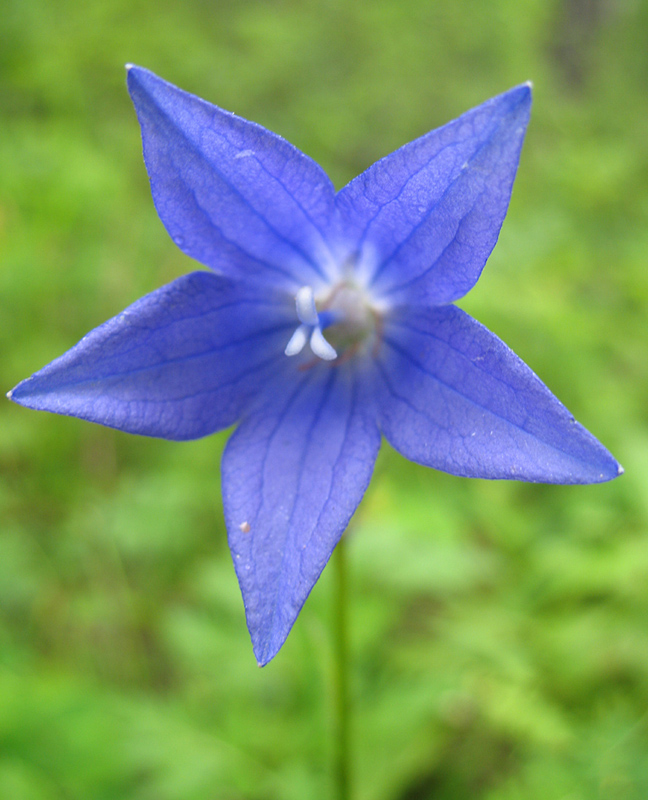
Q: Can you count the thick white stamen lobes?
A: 3